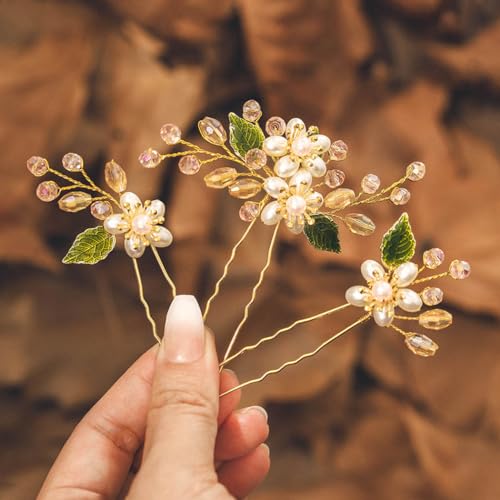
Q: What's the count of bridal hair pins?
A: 3